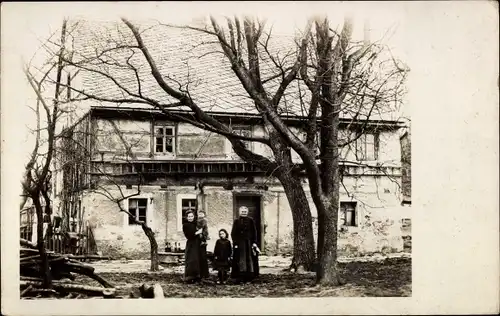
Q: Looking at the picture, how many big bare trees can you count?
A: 2